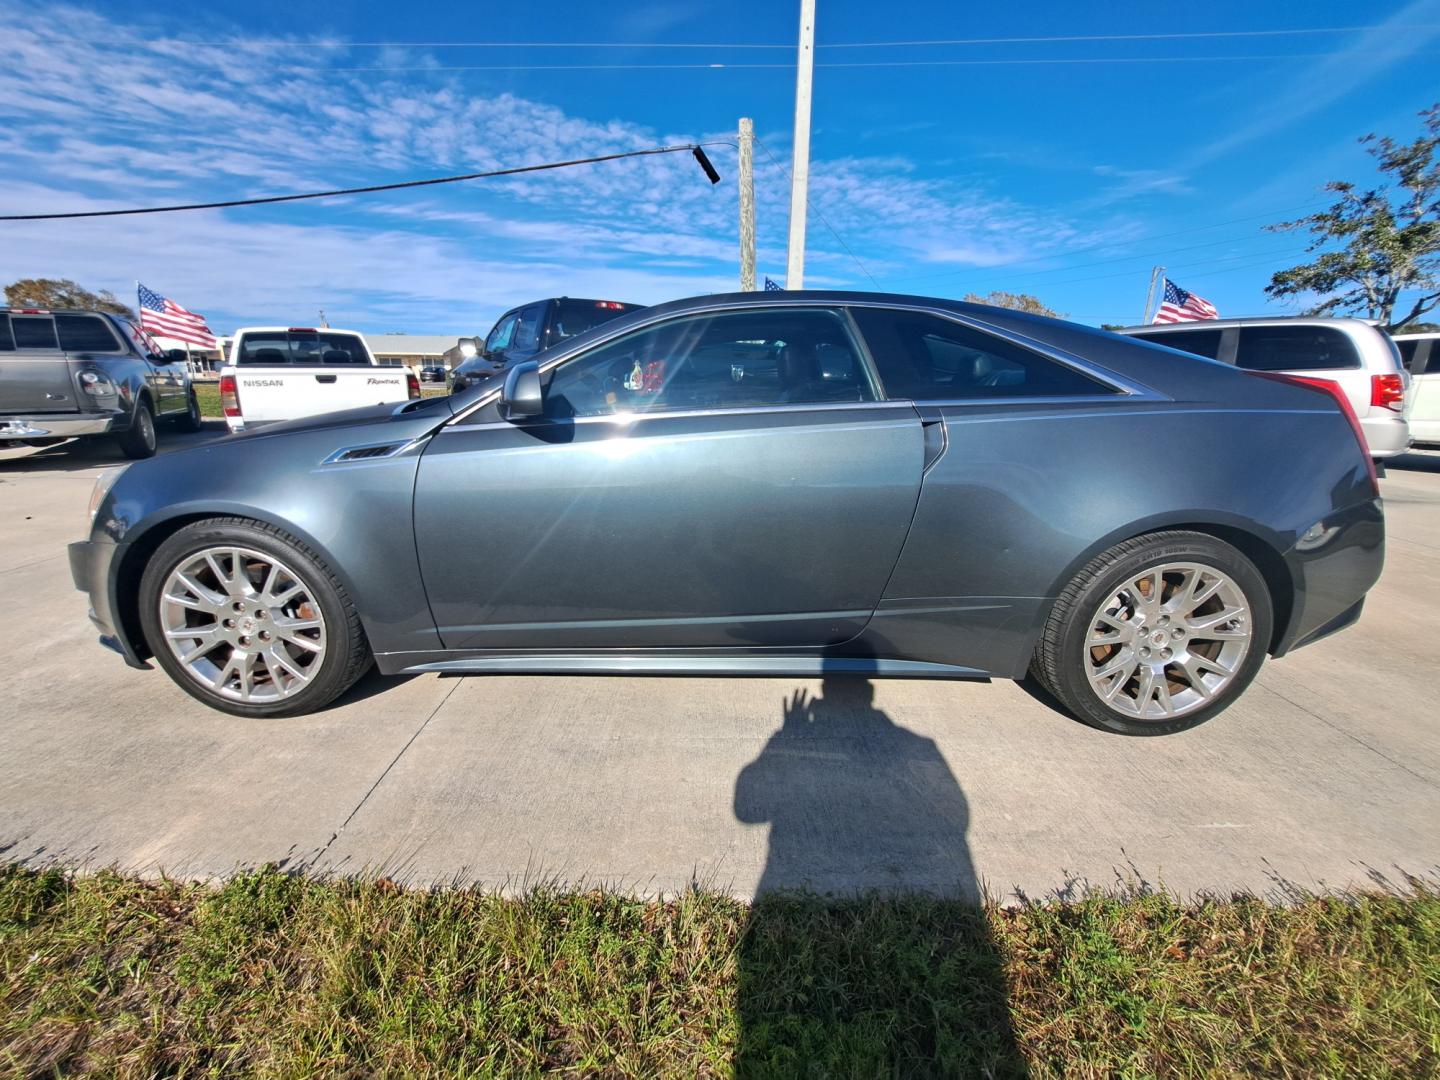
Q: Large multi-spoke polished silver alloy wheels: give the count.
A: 2